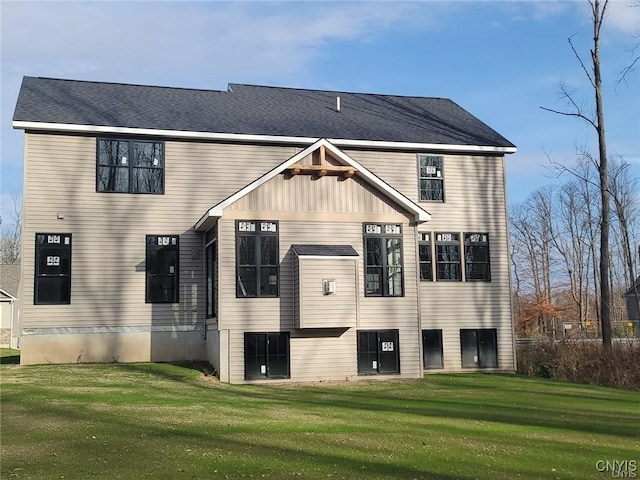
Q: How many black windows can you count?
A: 13